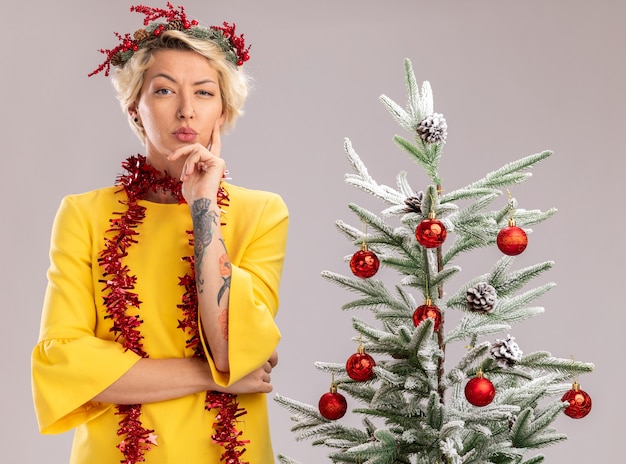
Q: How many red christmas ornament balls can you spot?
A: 8